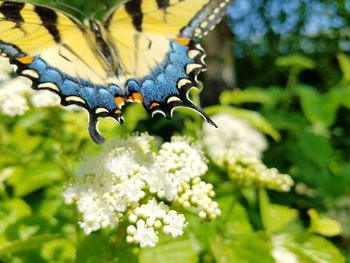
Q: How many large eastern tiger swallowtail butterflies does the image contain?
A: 1